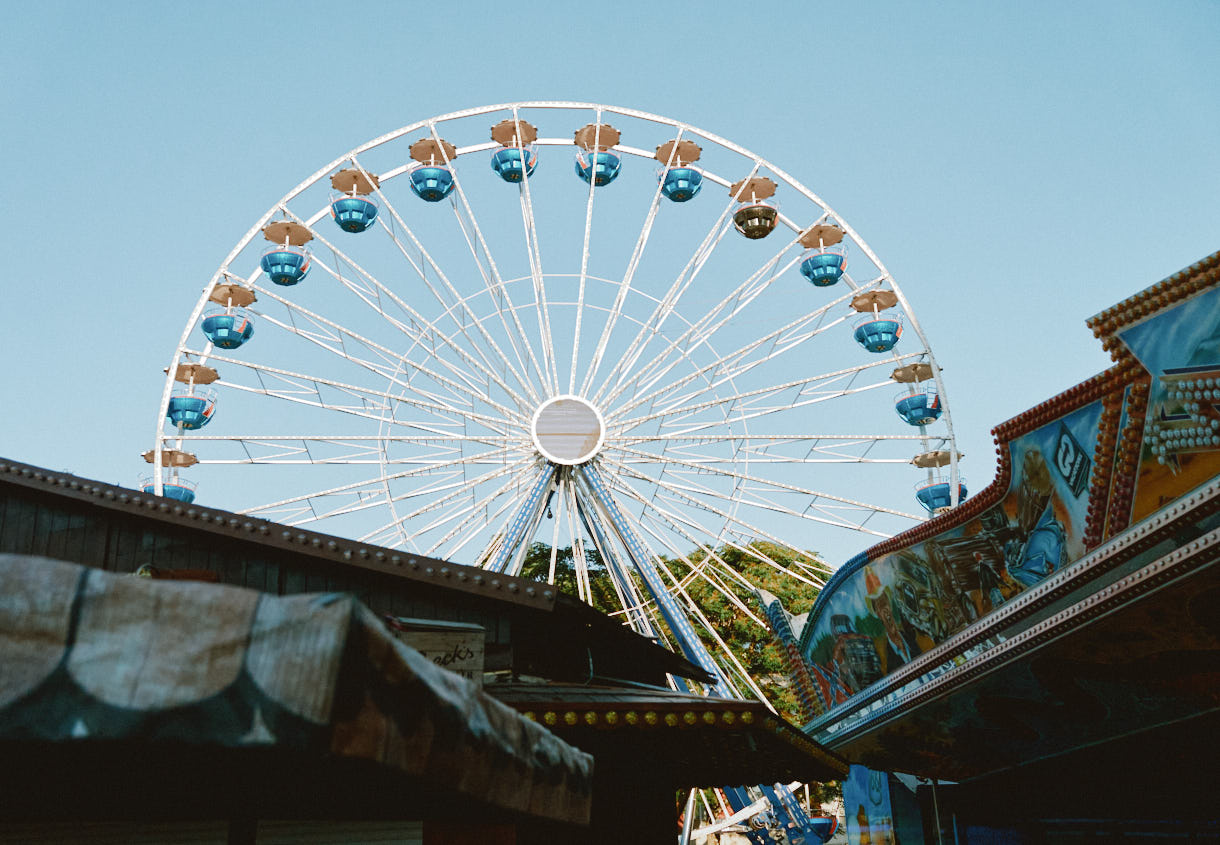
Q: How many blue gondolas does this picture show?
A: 13